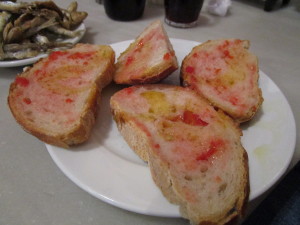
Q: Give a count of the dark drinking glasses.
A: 2